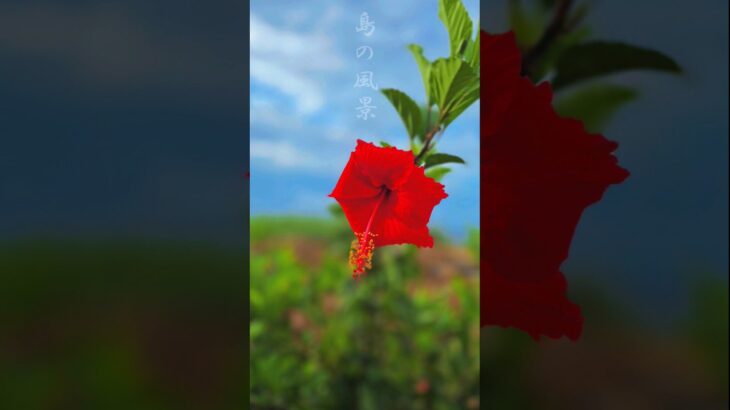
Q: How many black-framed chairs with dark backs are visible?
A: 0